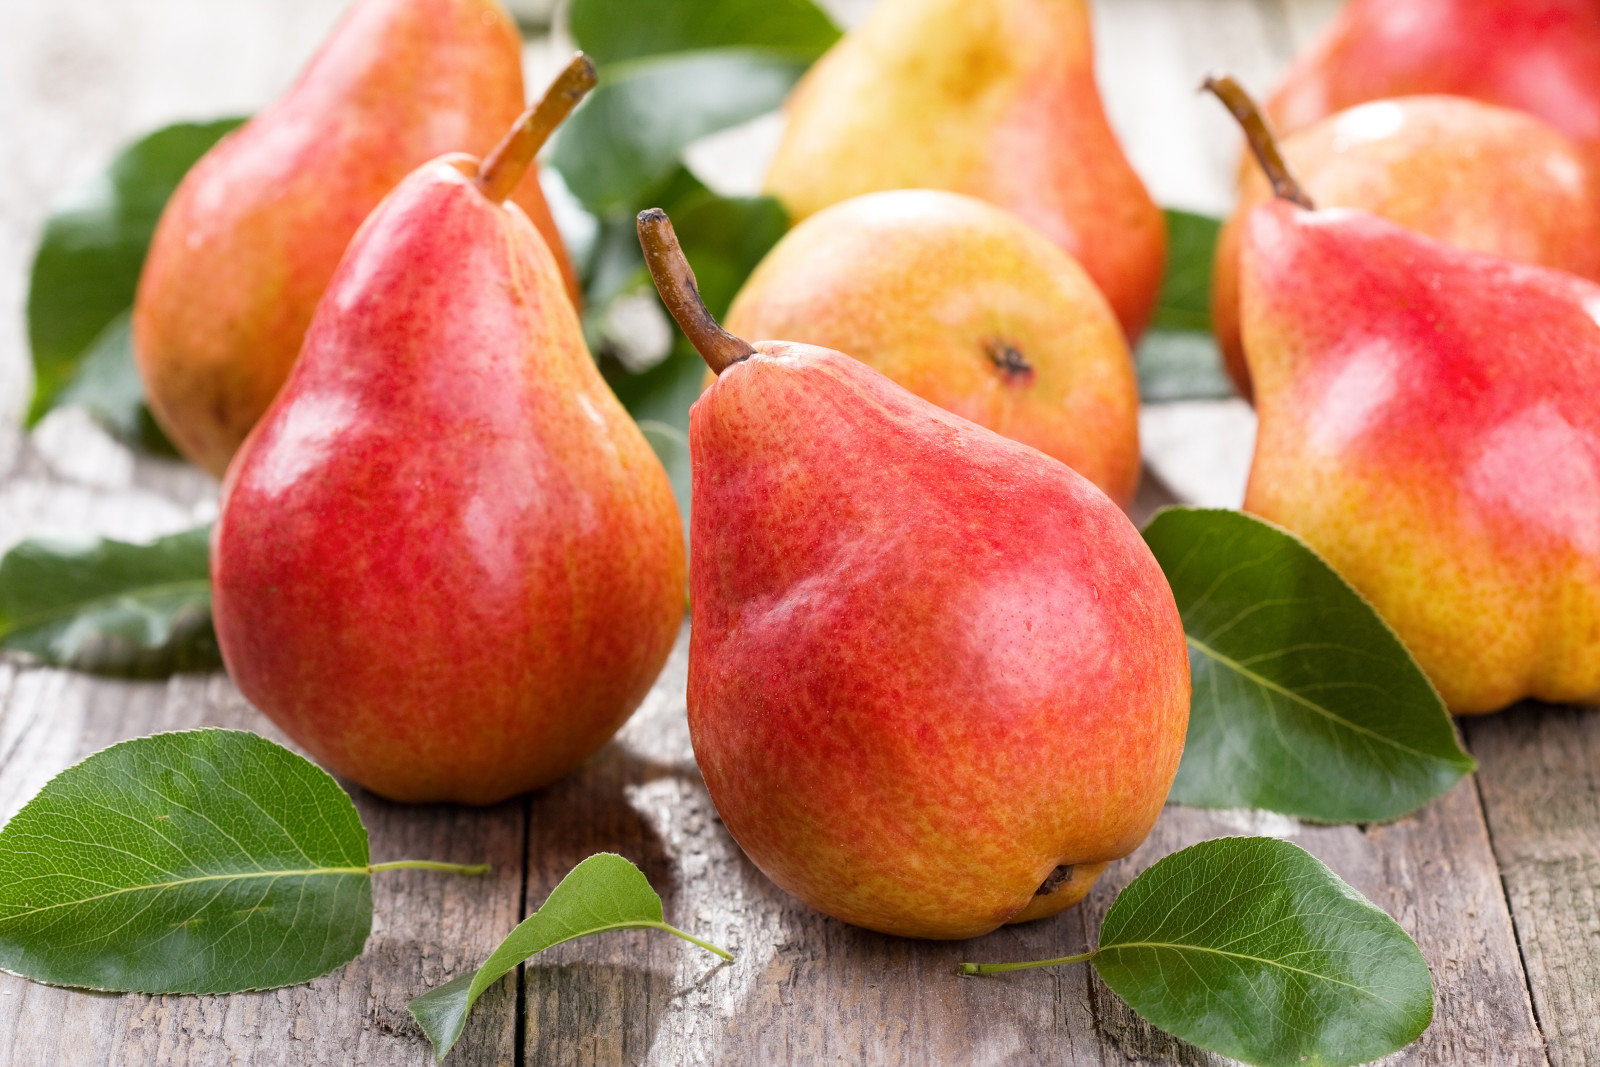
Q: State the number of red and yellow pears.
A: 8